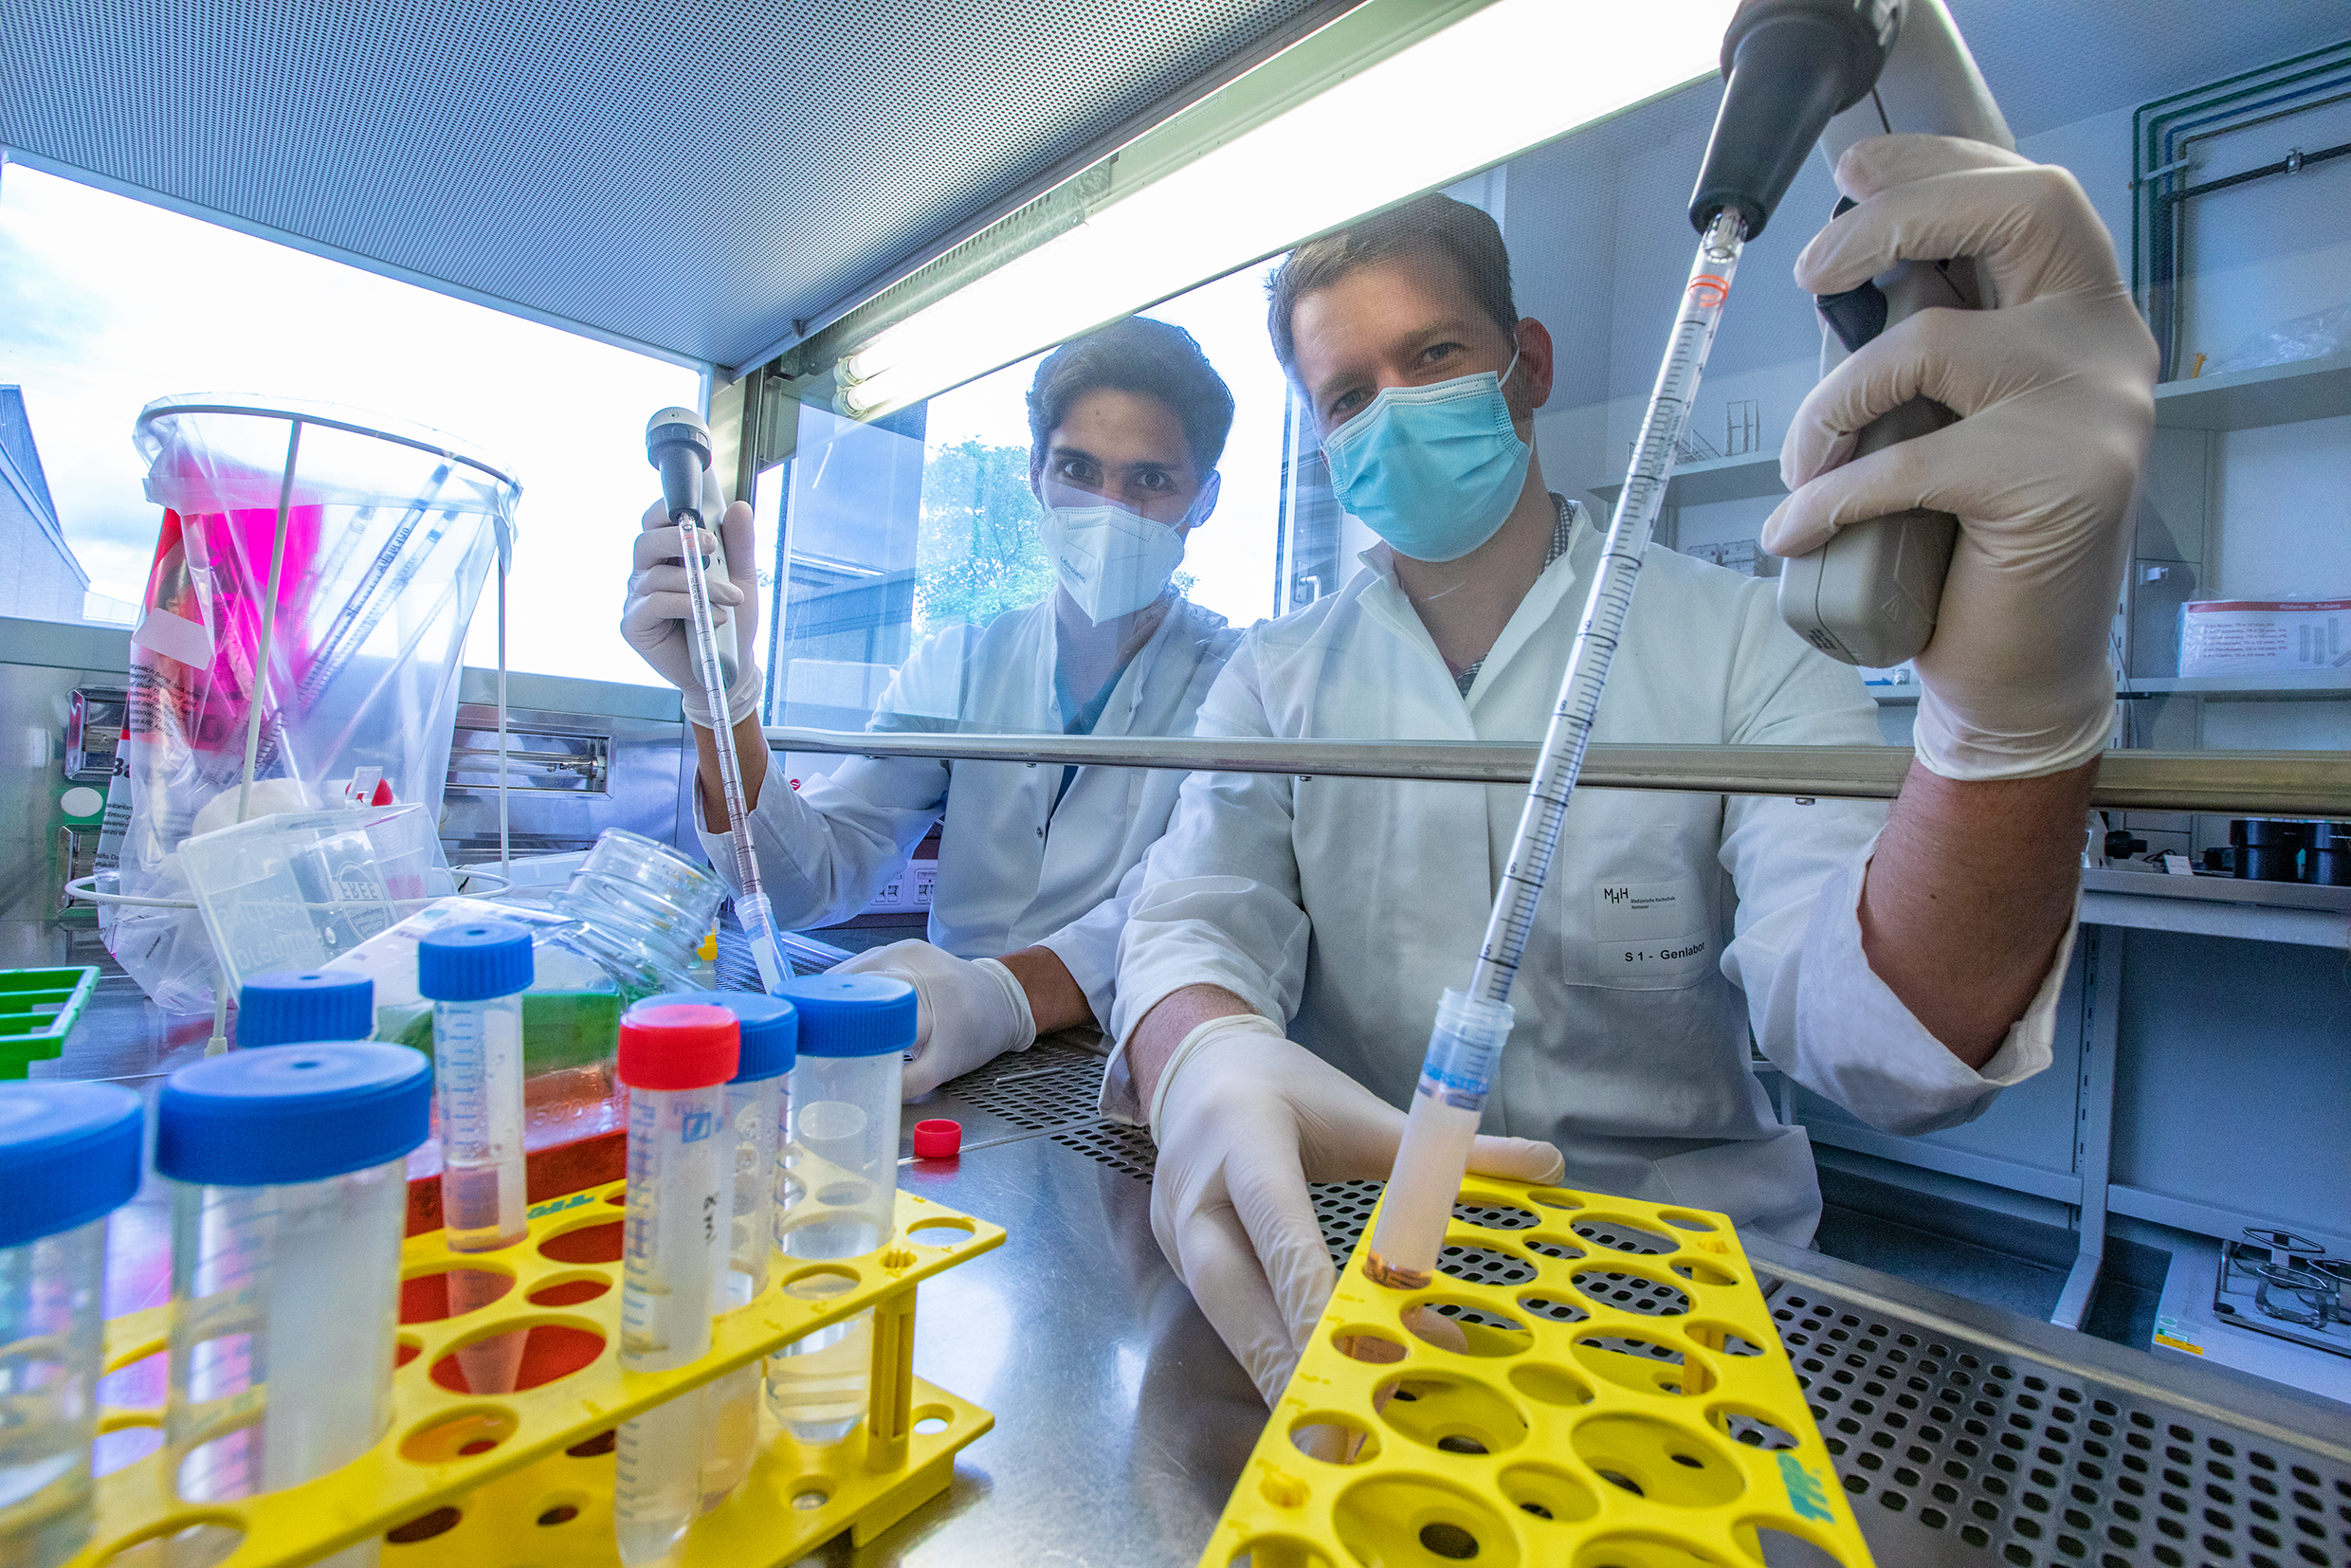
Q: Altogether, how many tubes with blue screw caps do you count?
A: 6